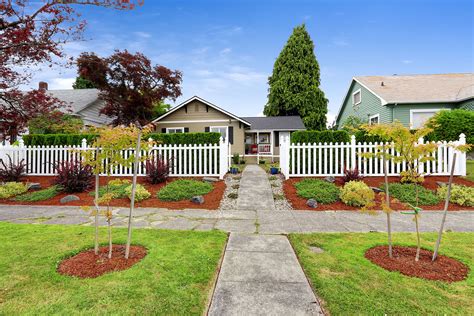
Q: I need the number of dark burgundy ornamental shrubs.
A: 4